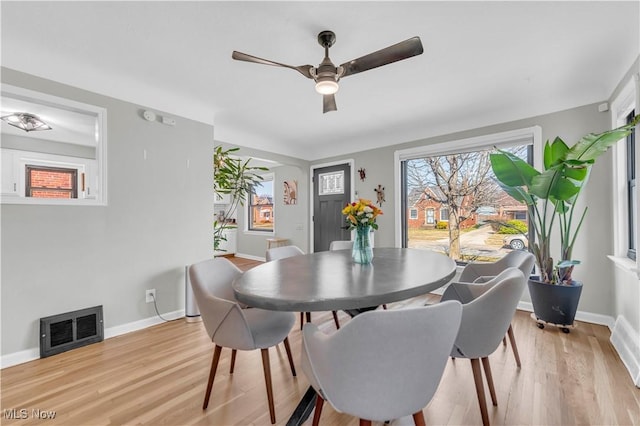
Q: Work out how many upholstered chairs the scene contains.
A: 6